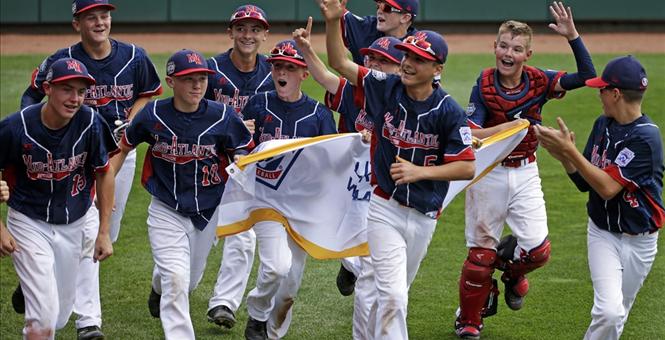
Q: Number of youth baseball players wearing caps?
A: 9